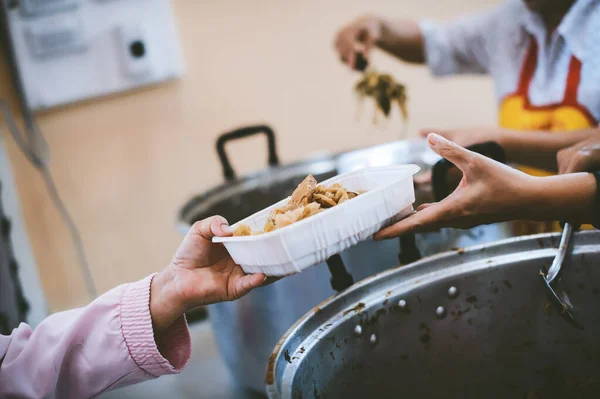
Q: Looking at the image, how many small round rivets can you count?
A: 5